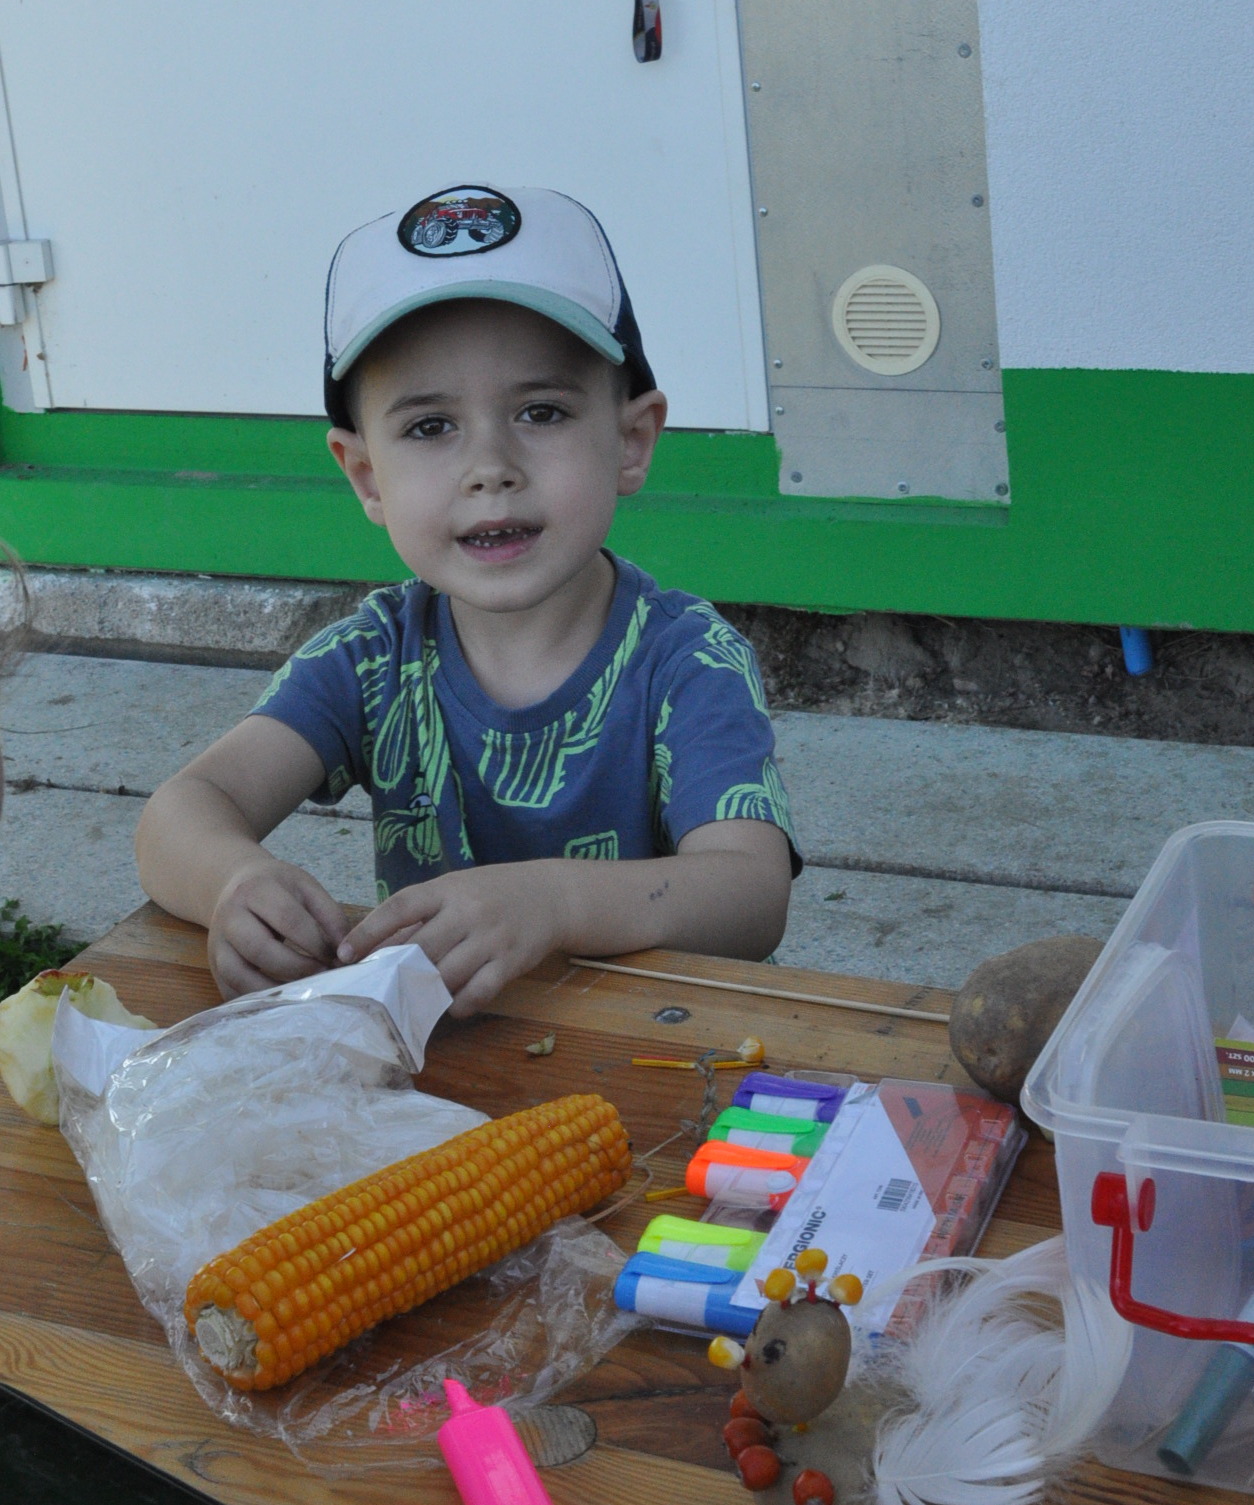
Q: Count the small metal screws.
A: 11